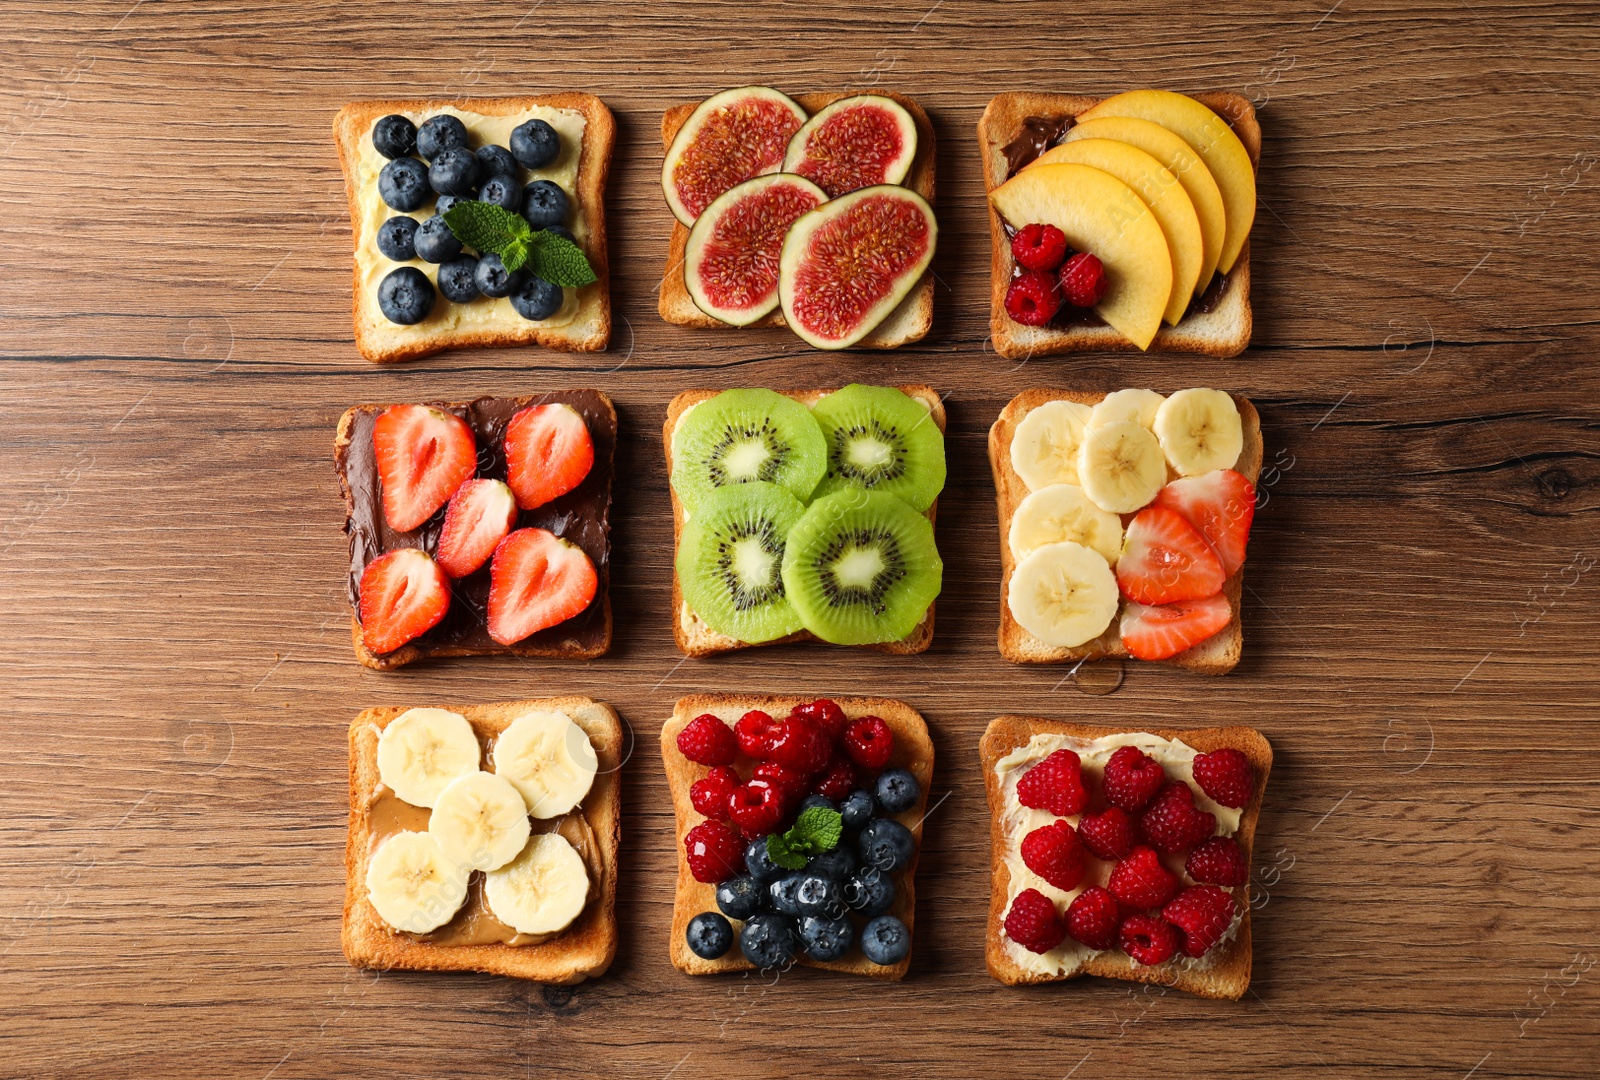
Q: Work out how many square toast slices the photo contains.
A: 9